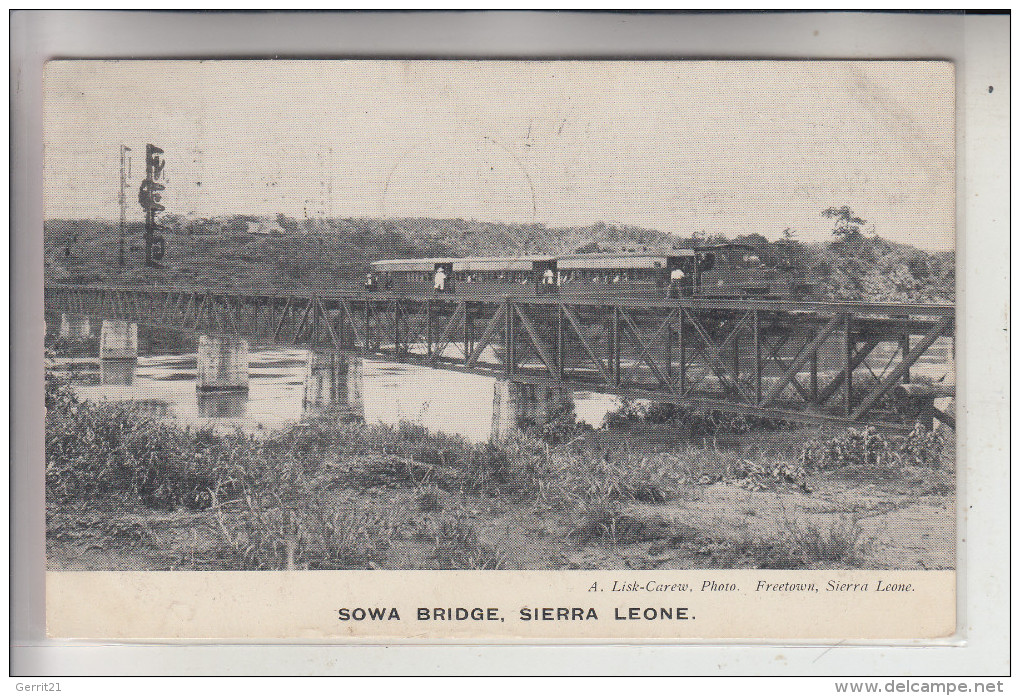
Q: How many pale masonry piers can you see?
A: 5